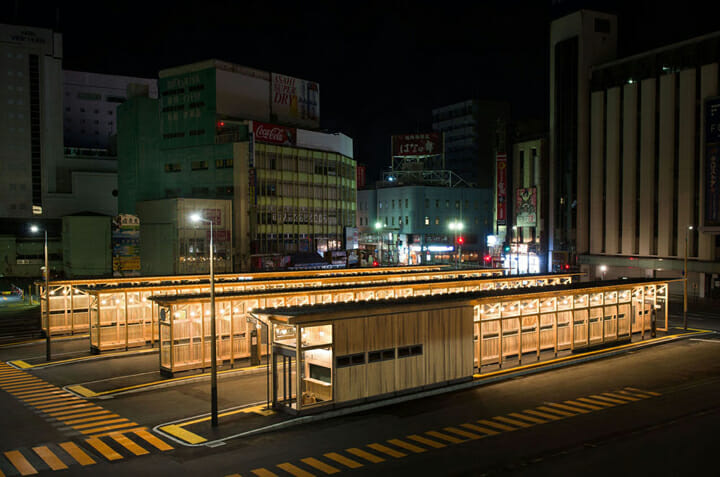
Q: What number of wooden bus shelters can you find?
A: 4